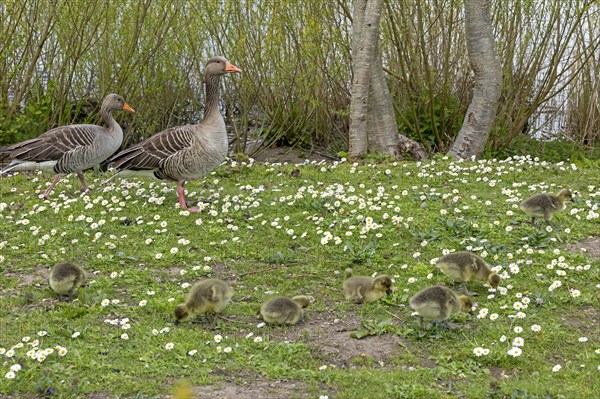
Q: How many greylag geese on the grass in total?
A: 9